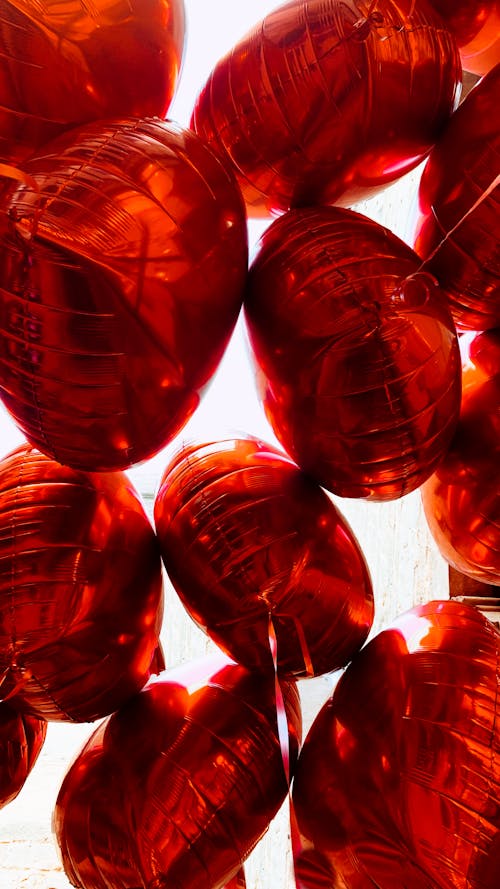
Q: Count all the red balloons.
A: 12